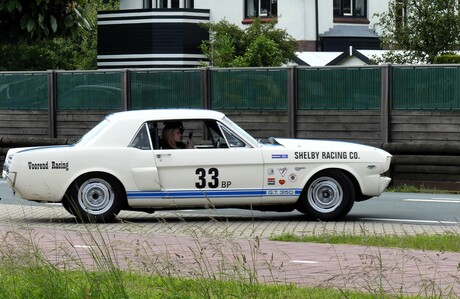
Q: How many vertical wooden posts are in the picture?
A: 5